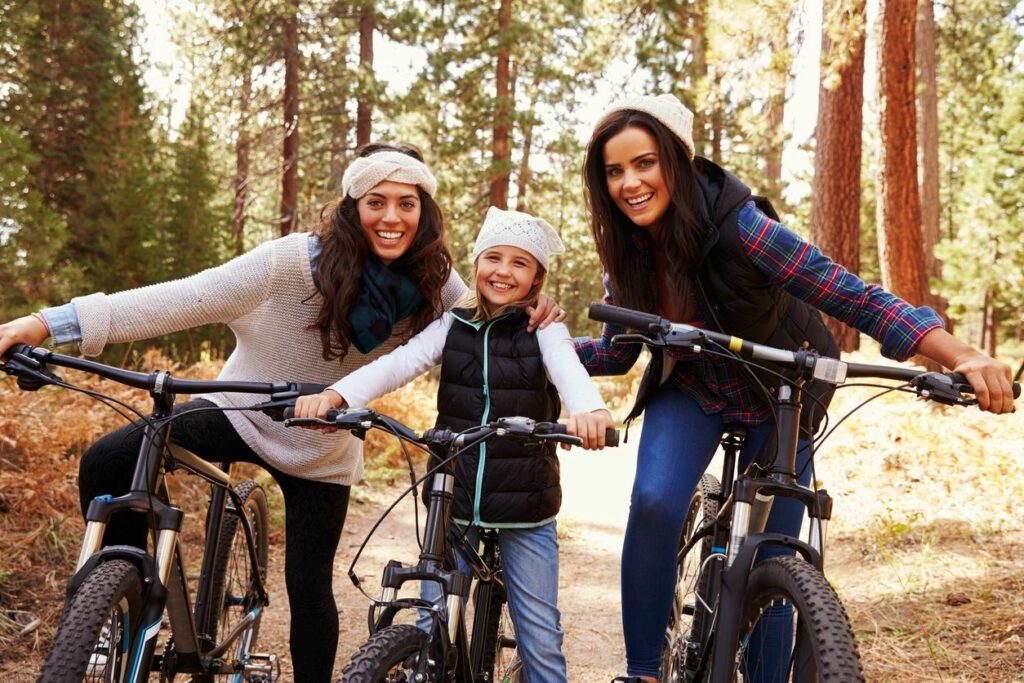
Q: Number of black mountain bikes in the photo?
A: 3